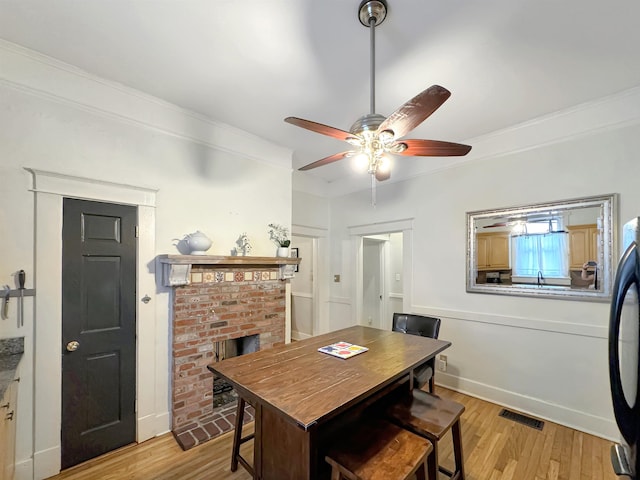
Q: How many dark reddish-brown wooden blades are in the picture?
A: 5